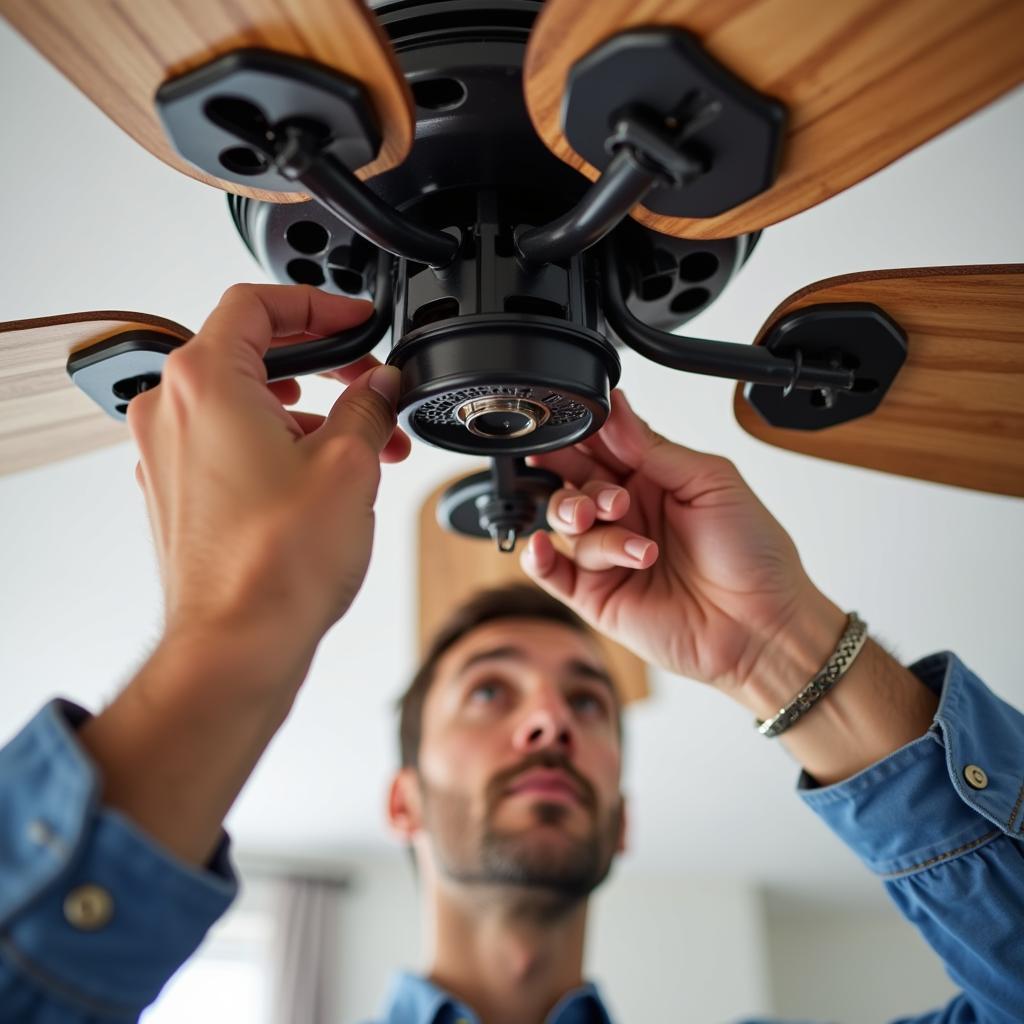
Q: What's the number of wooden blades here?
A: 5